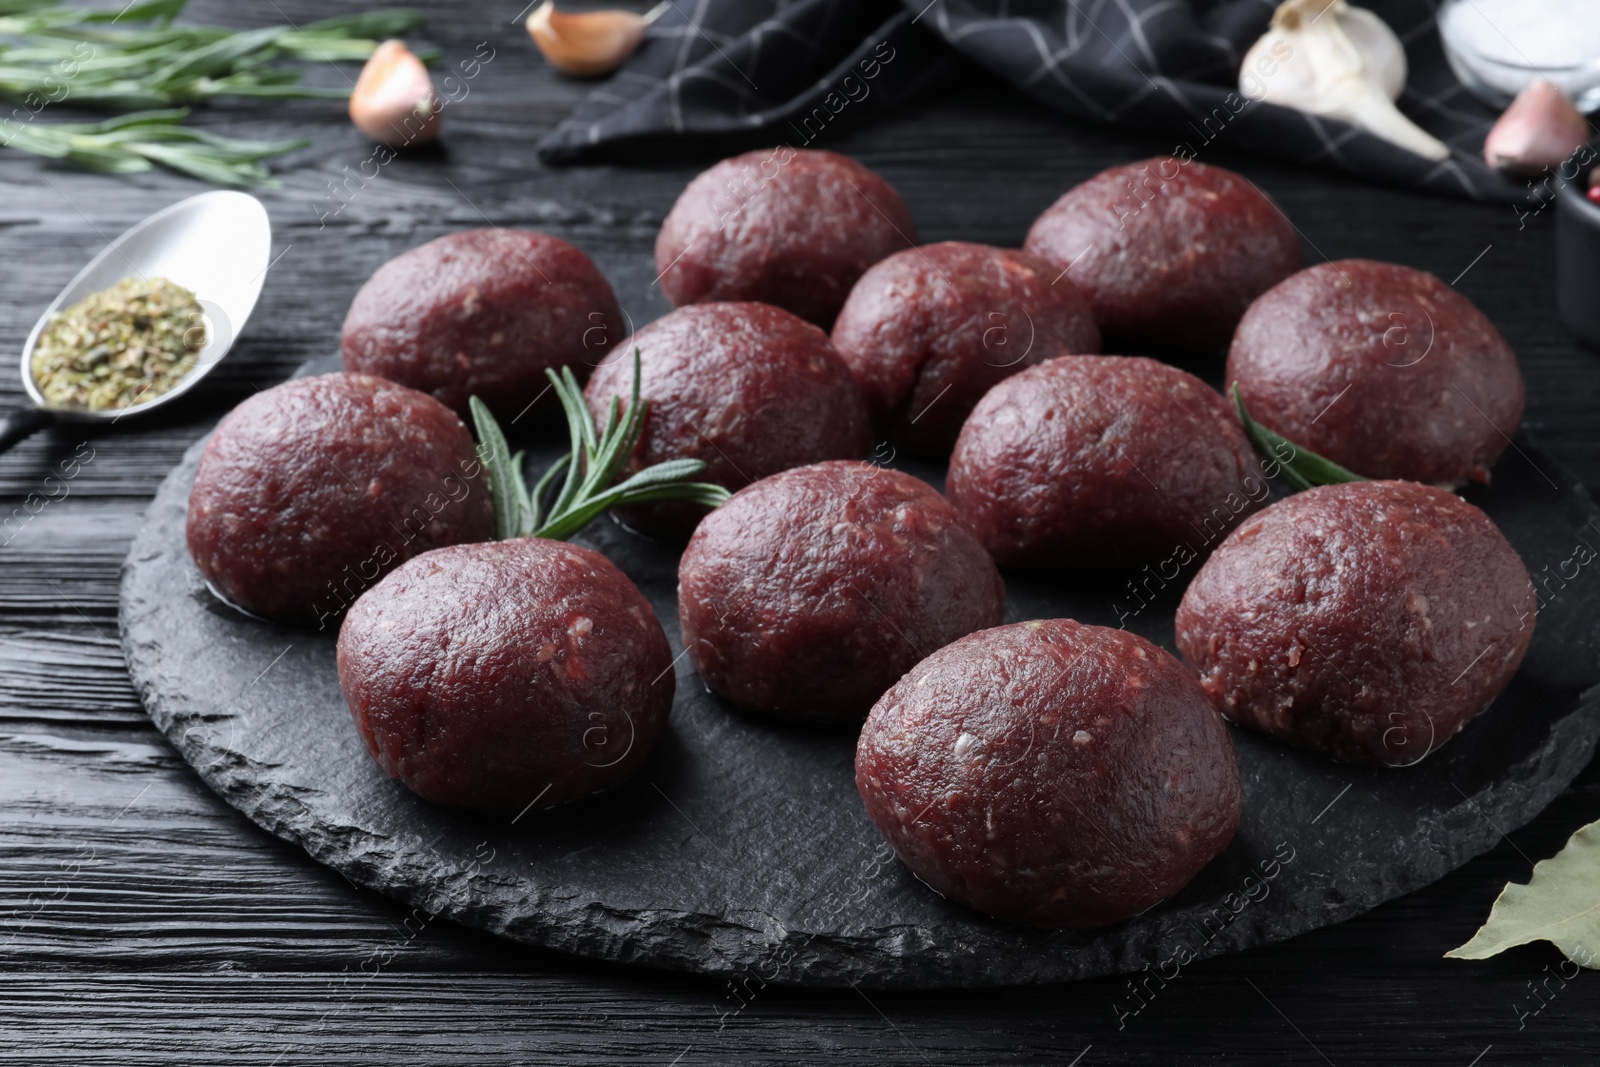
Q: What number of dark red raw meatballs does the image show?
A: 12